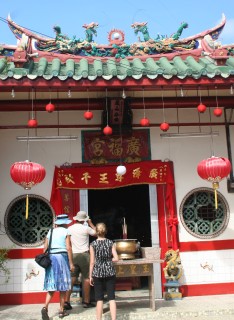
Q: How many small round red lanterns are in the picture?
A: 8